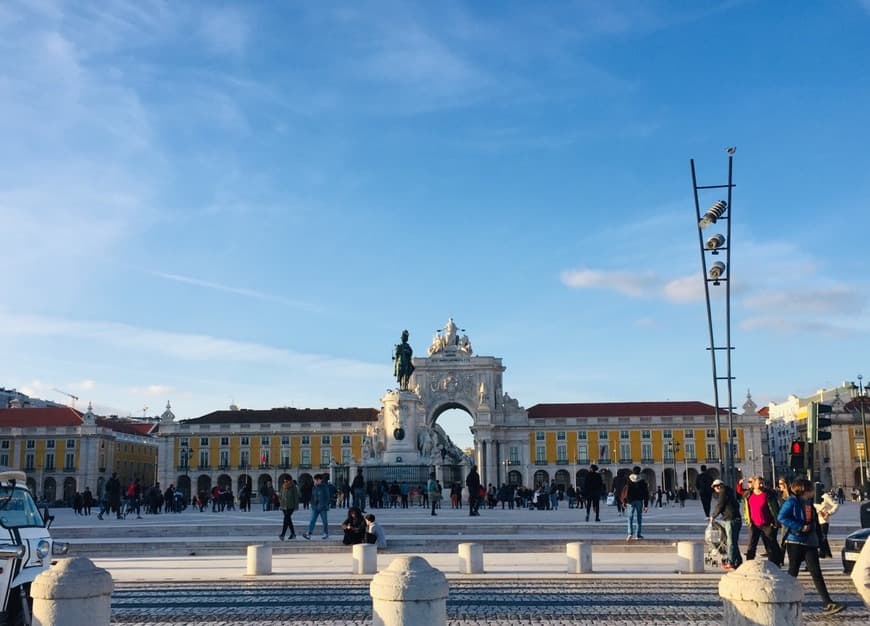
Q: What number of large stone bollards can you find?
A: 3